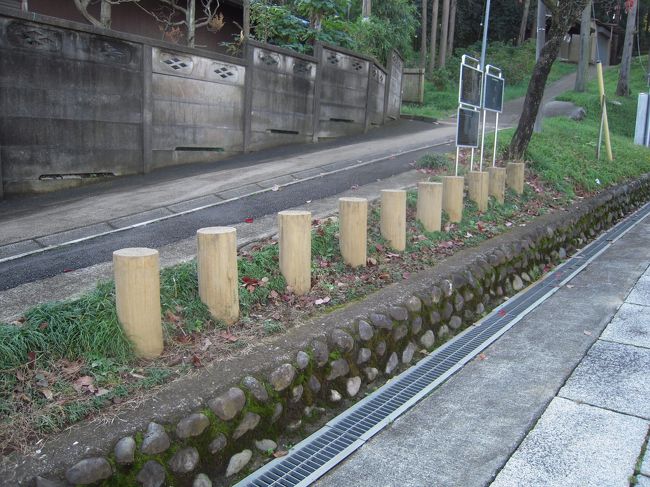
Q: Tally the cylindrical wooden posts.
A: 10